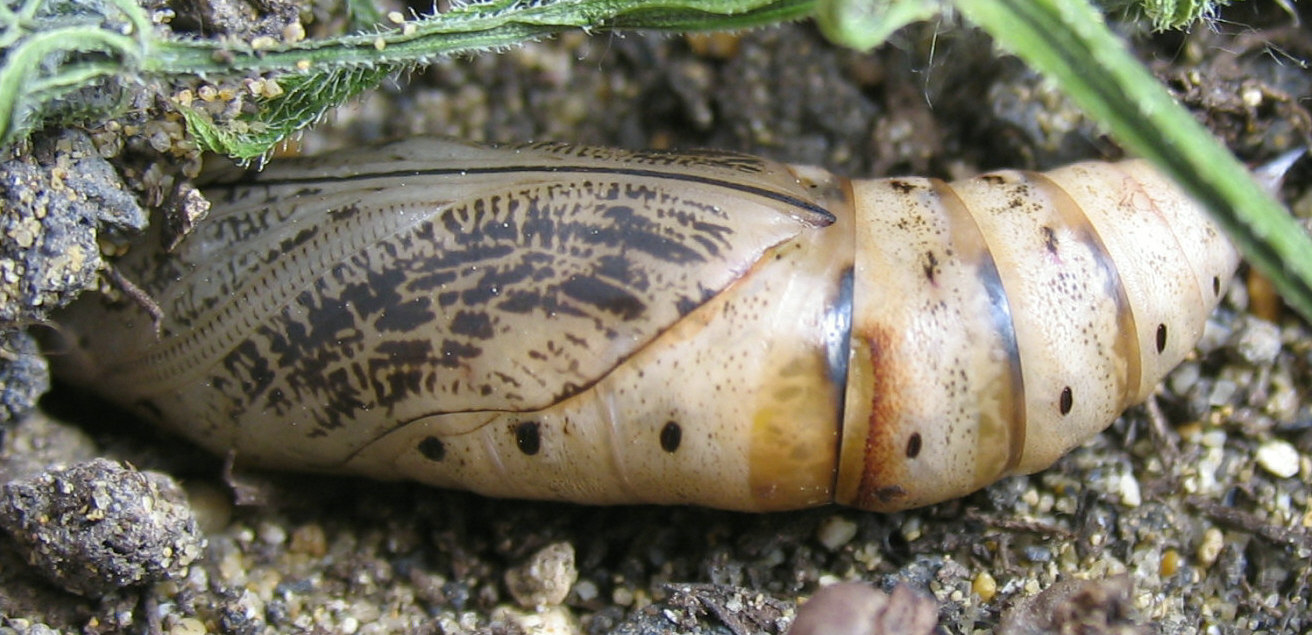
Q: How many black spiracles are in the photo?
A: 7